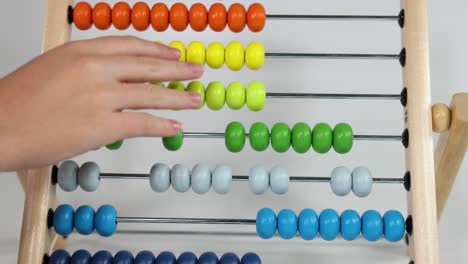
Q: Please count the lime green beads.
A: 6